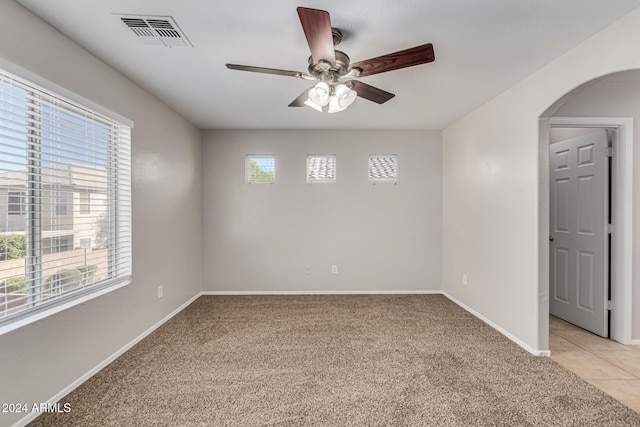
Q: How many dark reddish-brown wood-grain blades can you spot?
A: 5